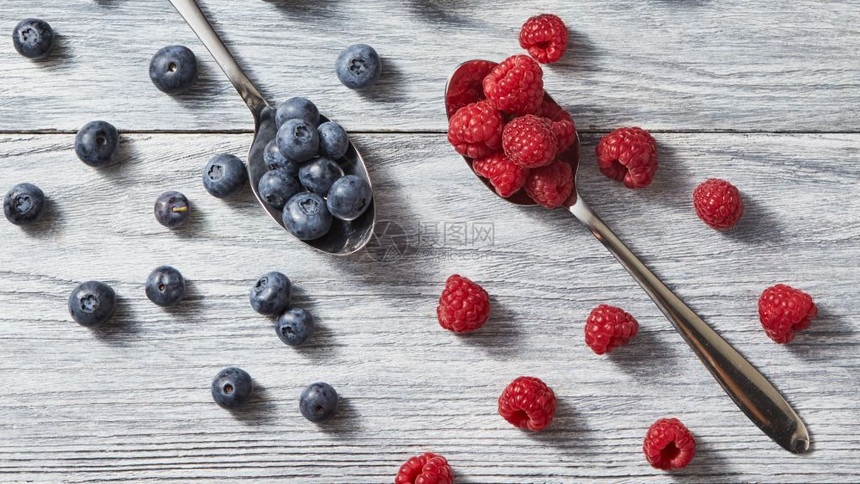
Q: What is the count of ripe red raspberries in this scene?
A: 15